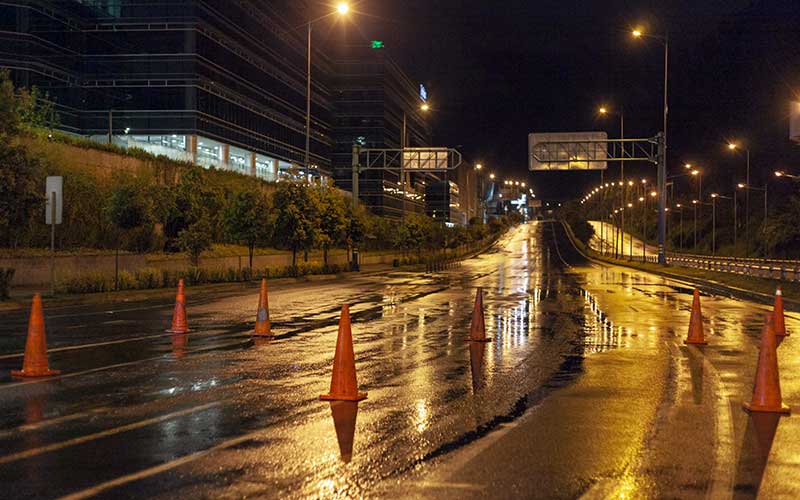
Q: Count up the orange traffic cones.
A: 8